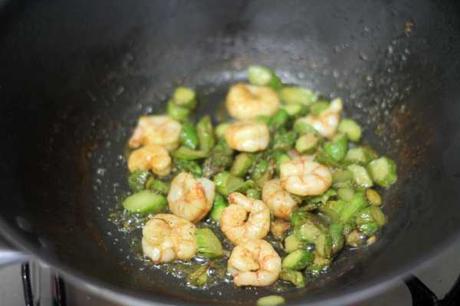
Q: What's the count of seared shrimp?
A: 11